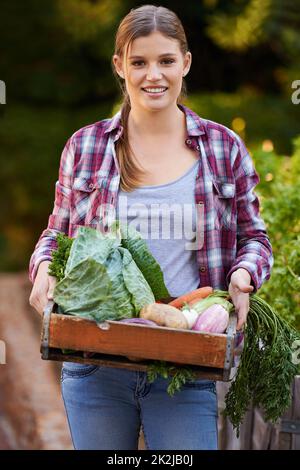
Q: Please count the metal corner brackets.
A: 2